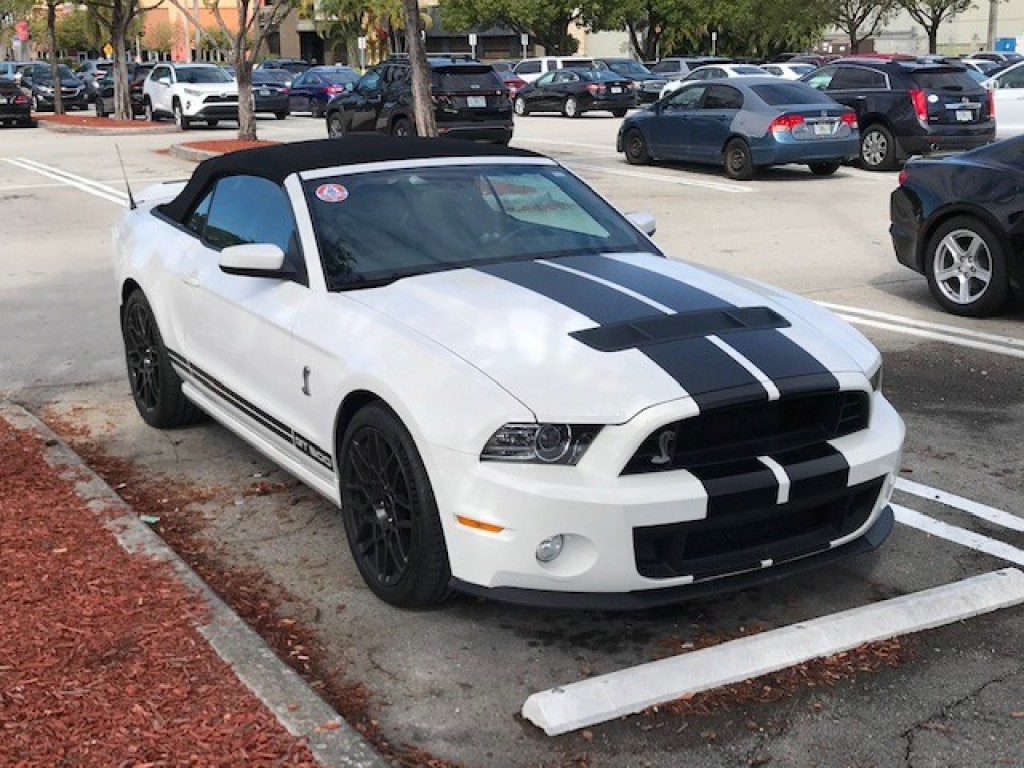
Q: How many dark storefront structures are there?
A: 1